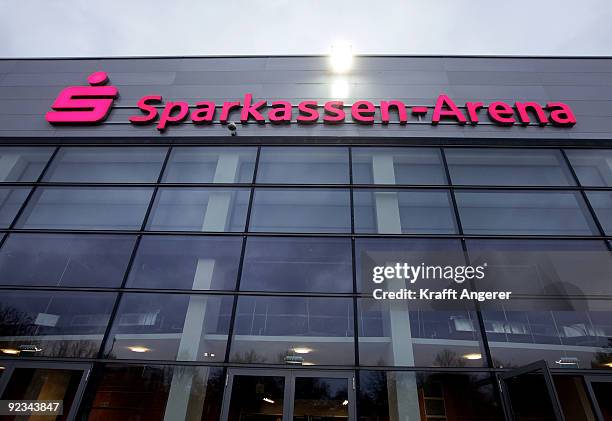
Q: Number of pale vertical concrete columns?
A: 2